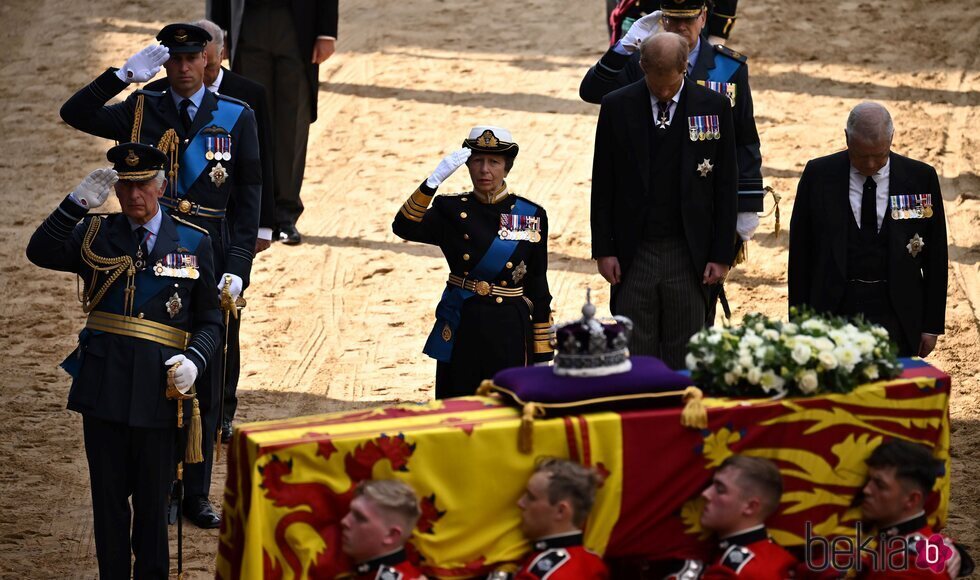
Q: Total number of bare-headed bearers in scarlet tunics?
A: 4